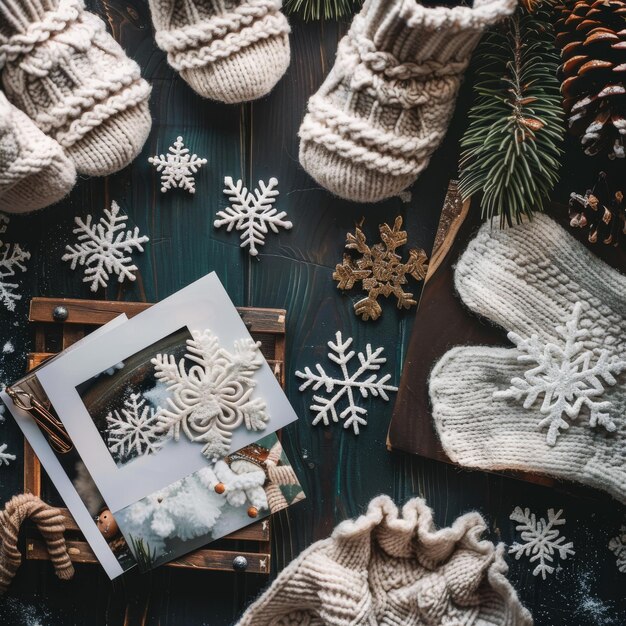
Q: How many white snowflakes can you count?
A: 11